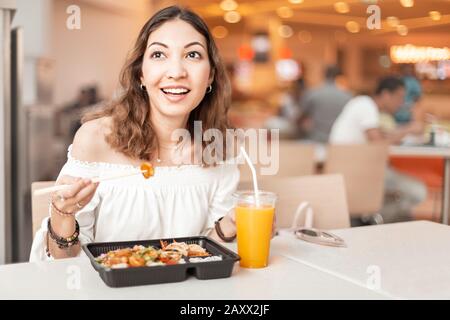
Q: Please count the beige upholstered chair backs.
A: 4